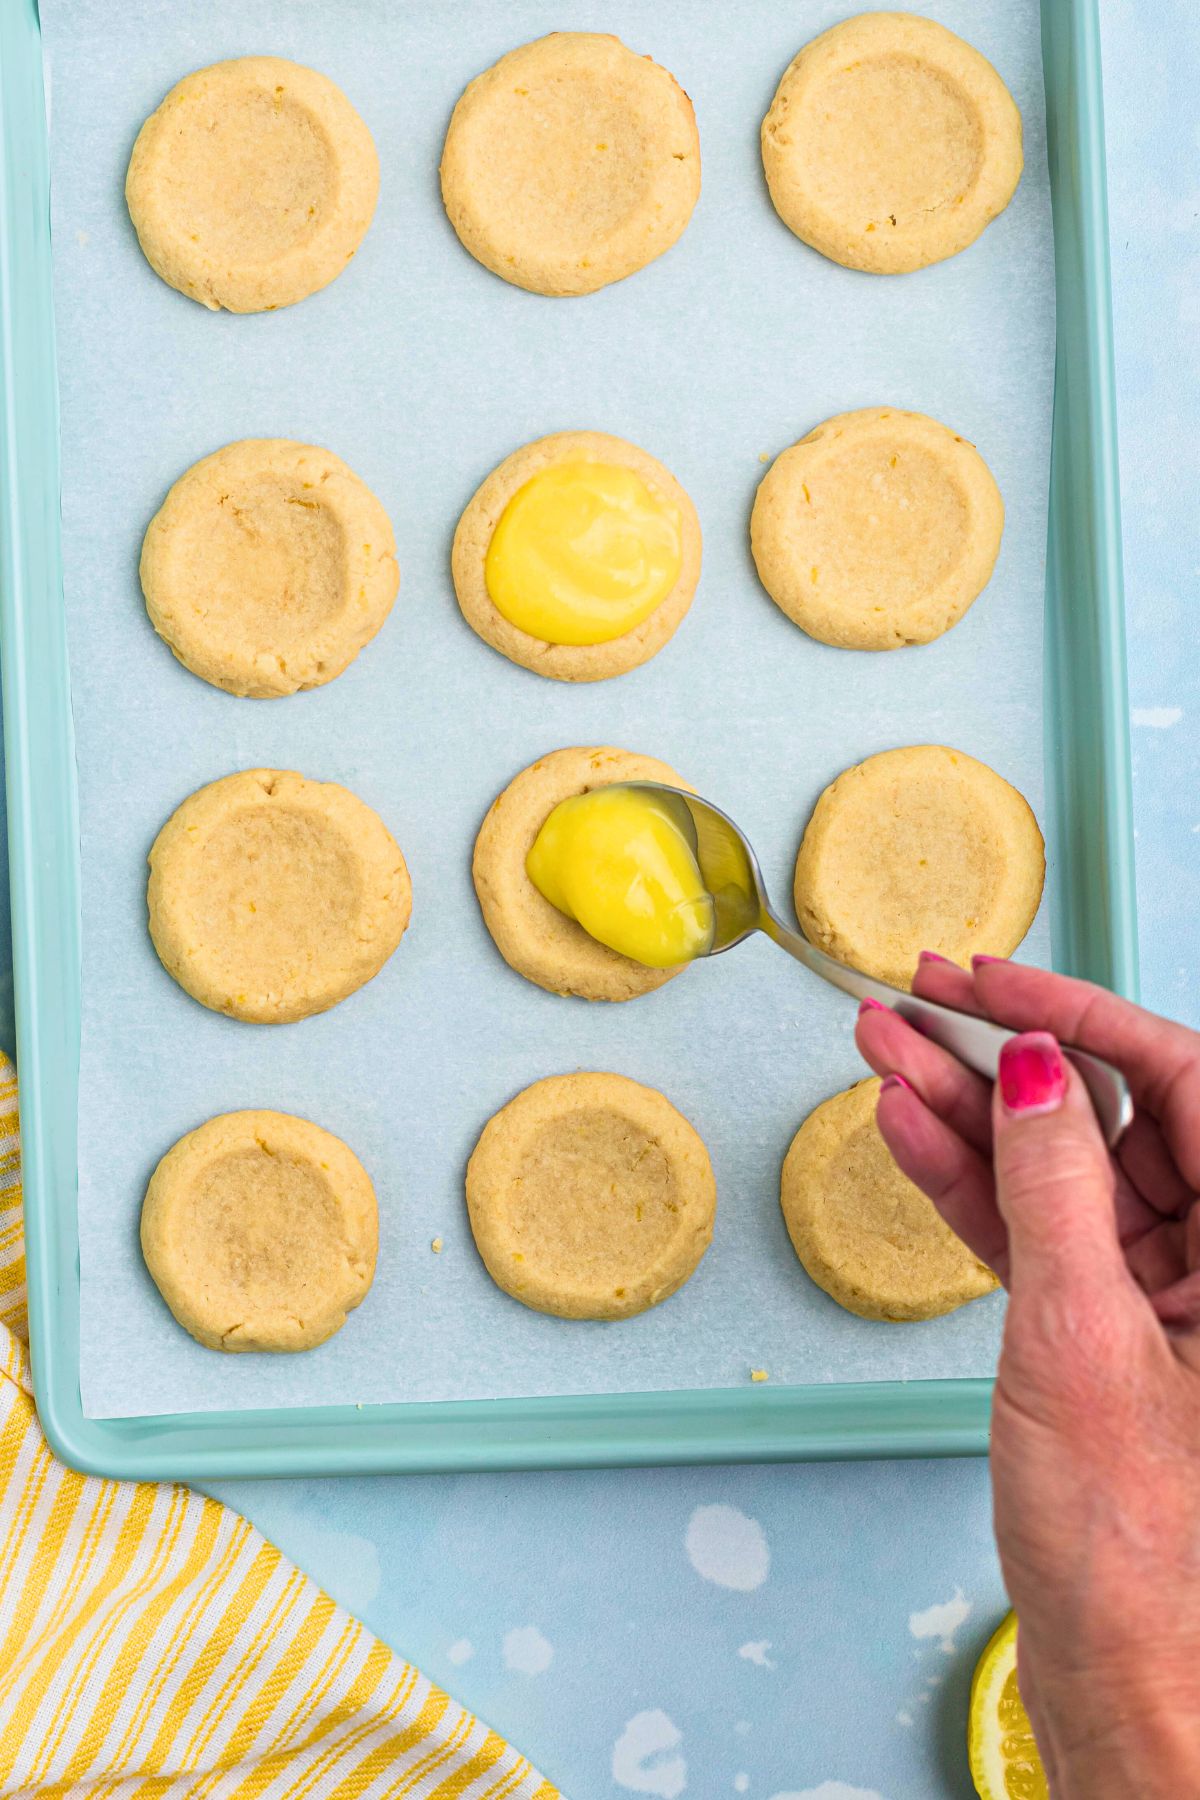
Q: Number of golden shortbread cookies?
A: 12